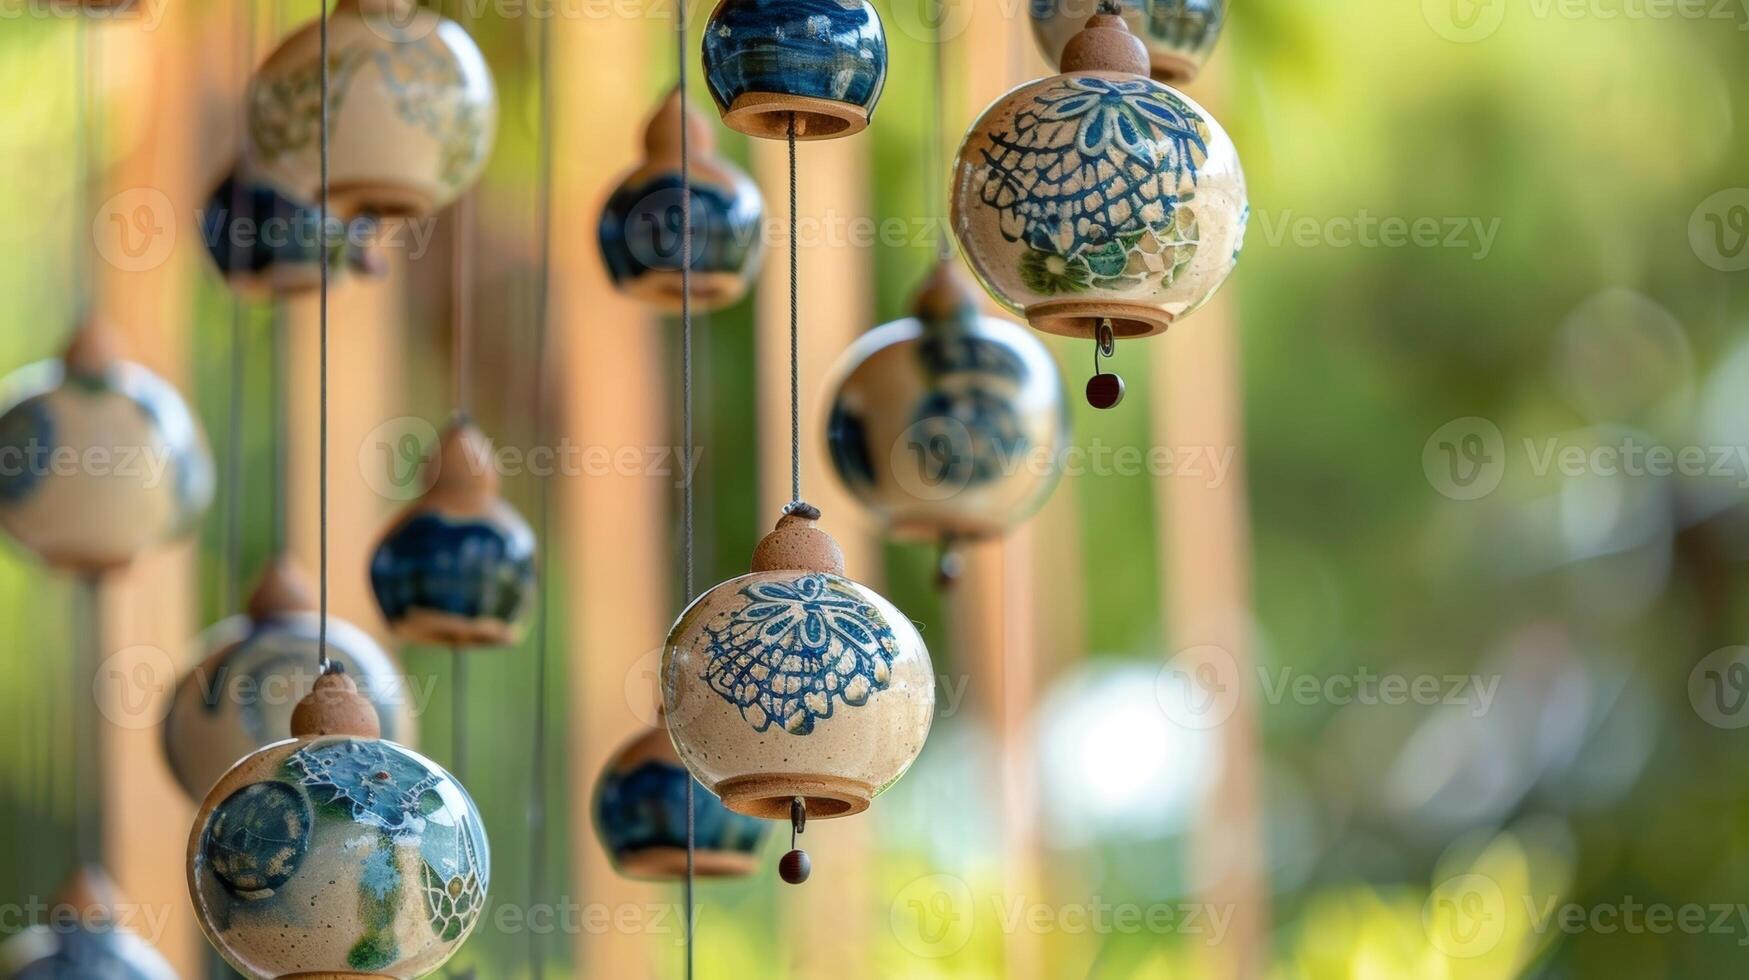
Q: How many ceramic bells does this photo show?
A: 14